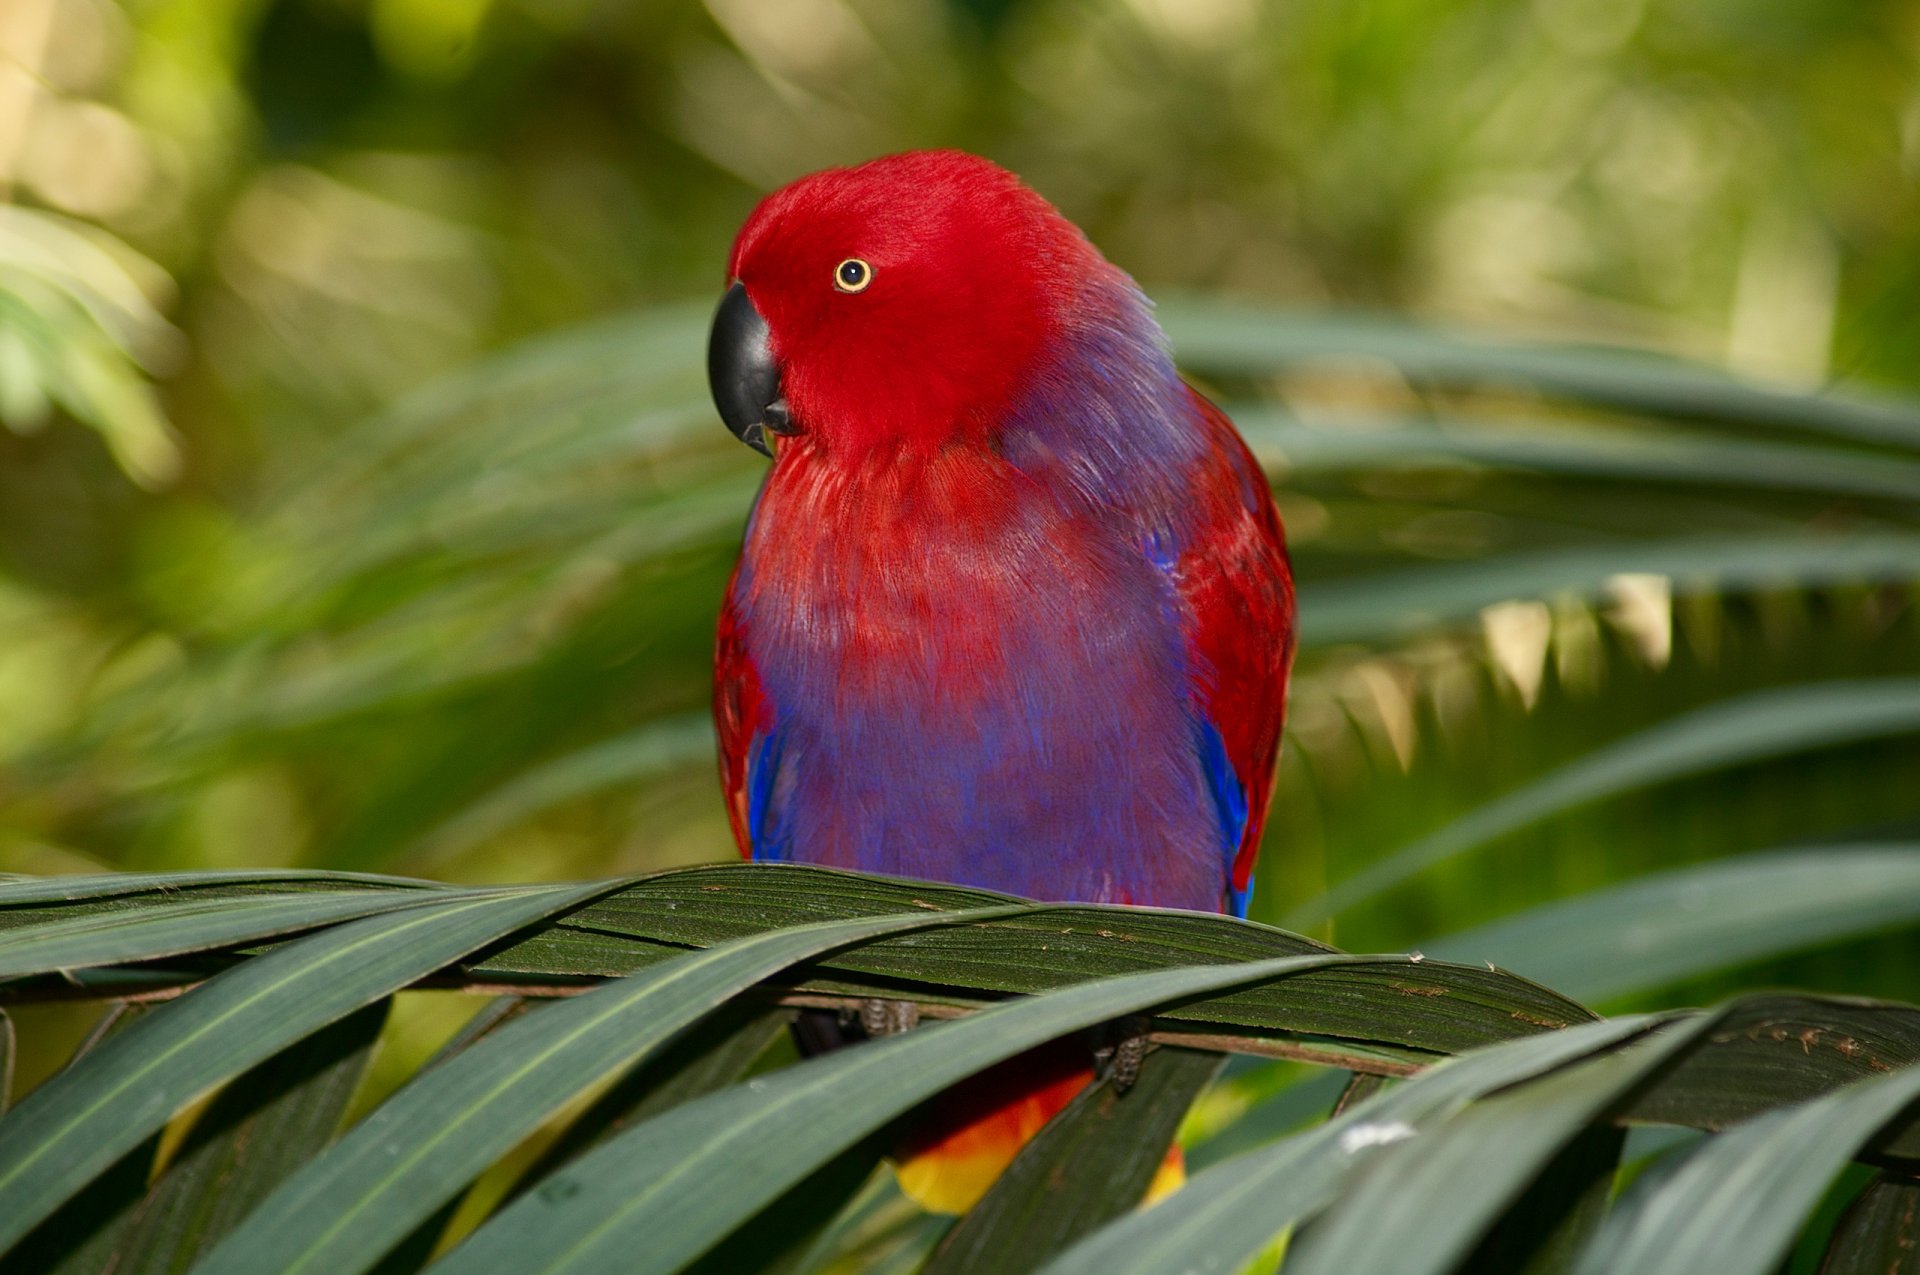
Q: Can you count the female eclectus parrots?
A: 1